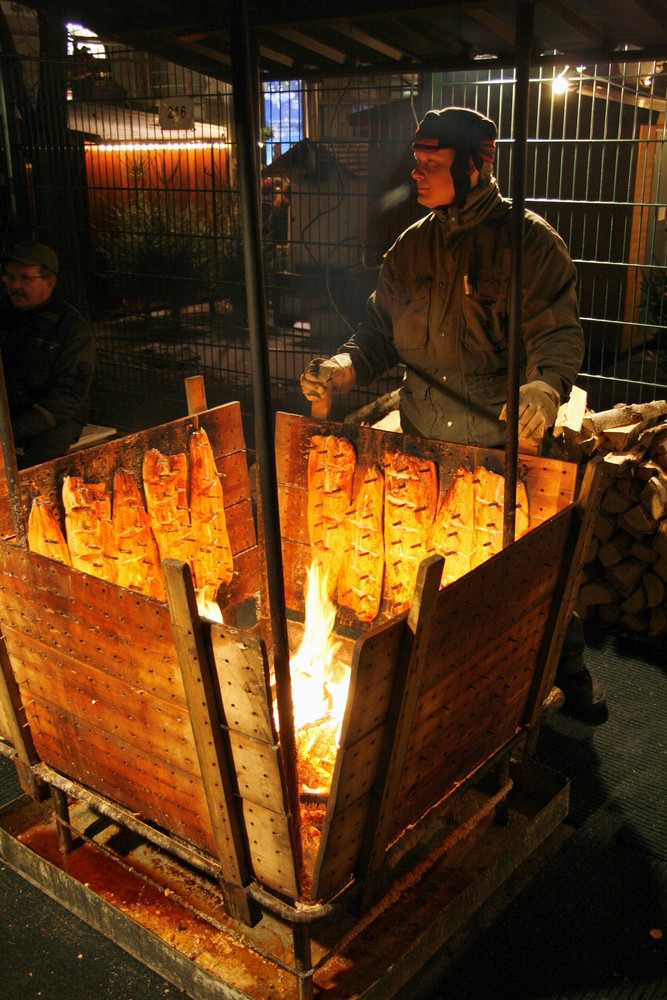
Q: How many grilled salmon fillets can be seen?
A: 10